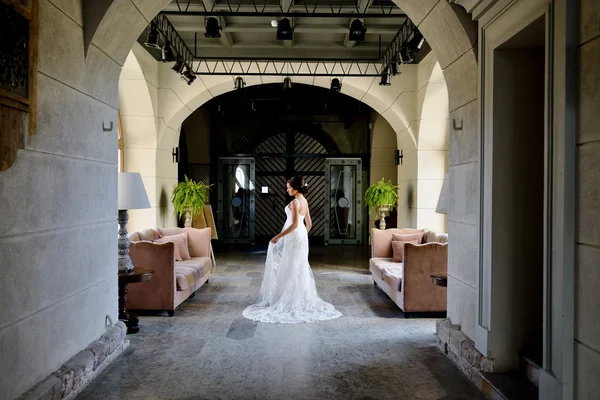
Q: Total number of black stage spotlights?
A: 14